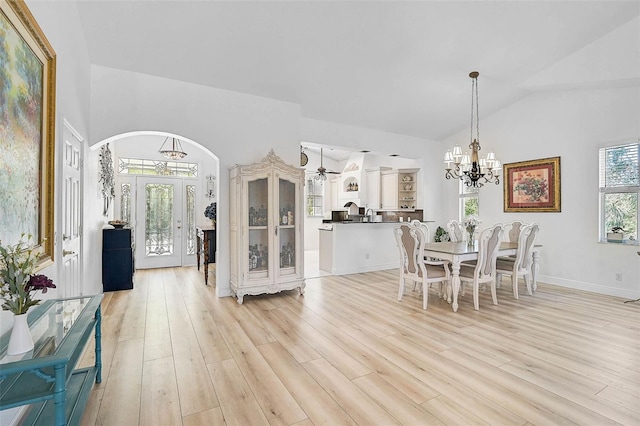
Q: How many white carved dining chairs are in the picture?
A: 6